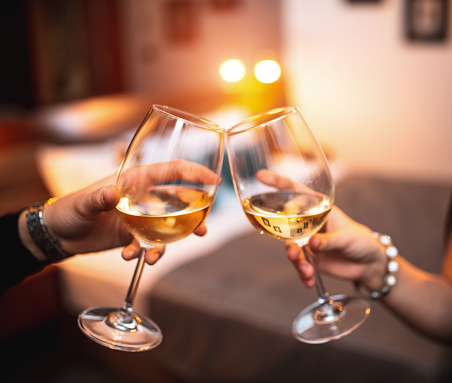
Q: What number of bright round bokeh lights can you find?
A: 2